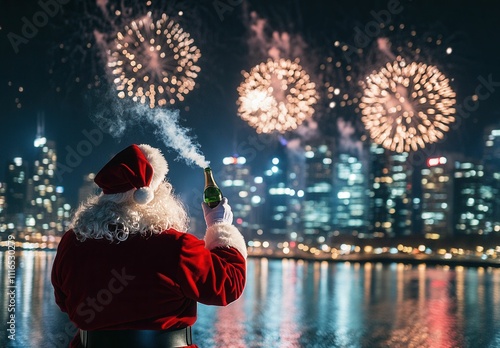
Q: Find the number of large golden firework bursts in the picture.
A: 3